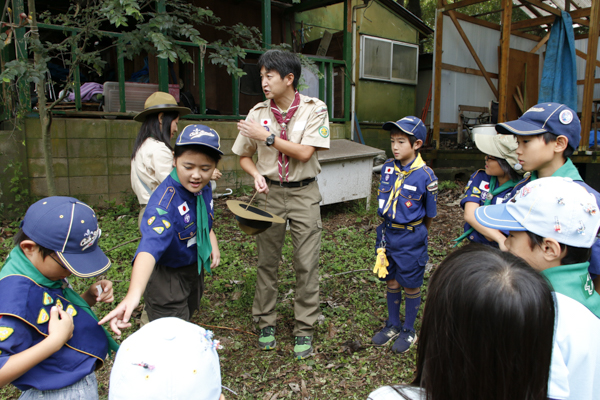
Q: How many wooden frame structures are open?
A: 1